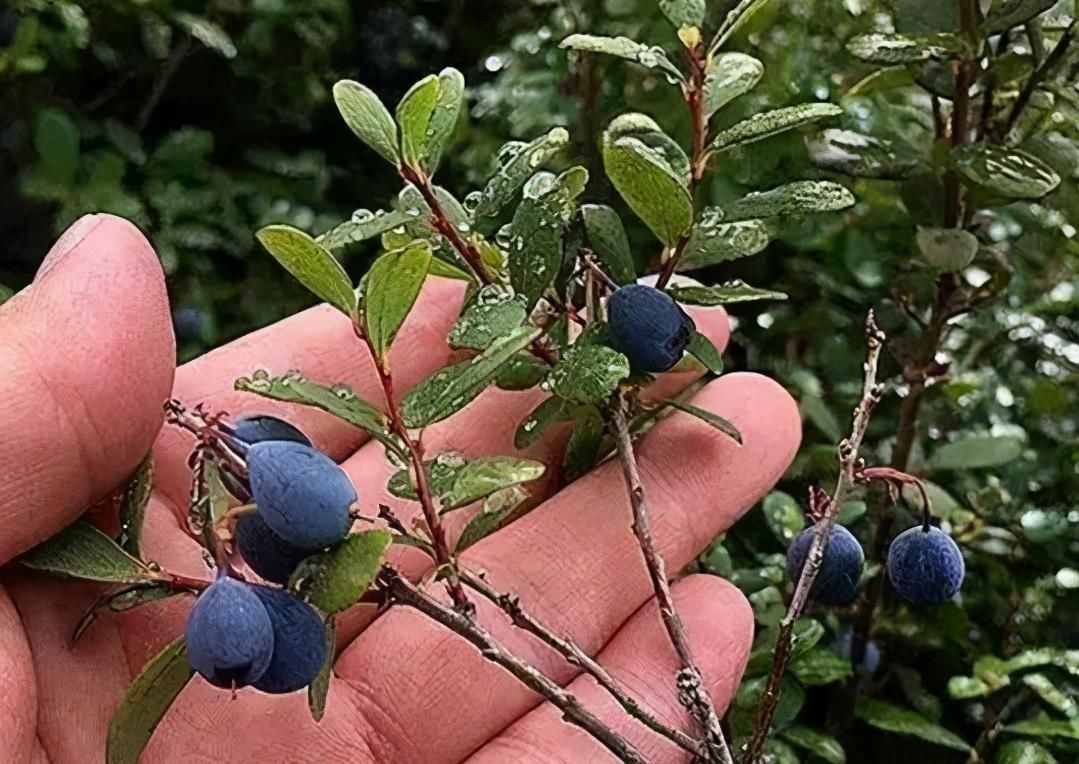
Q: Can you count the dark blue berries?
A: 8